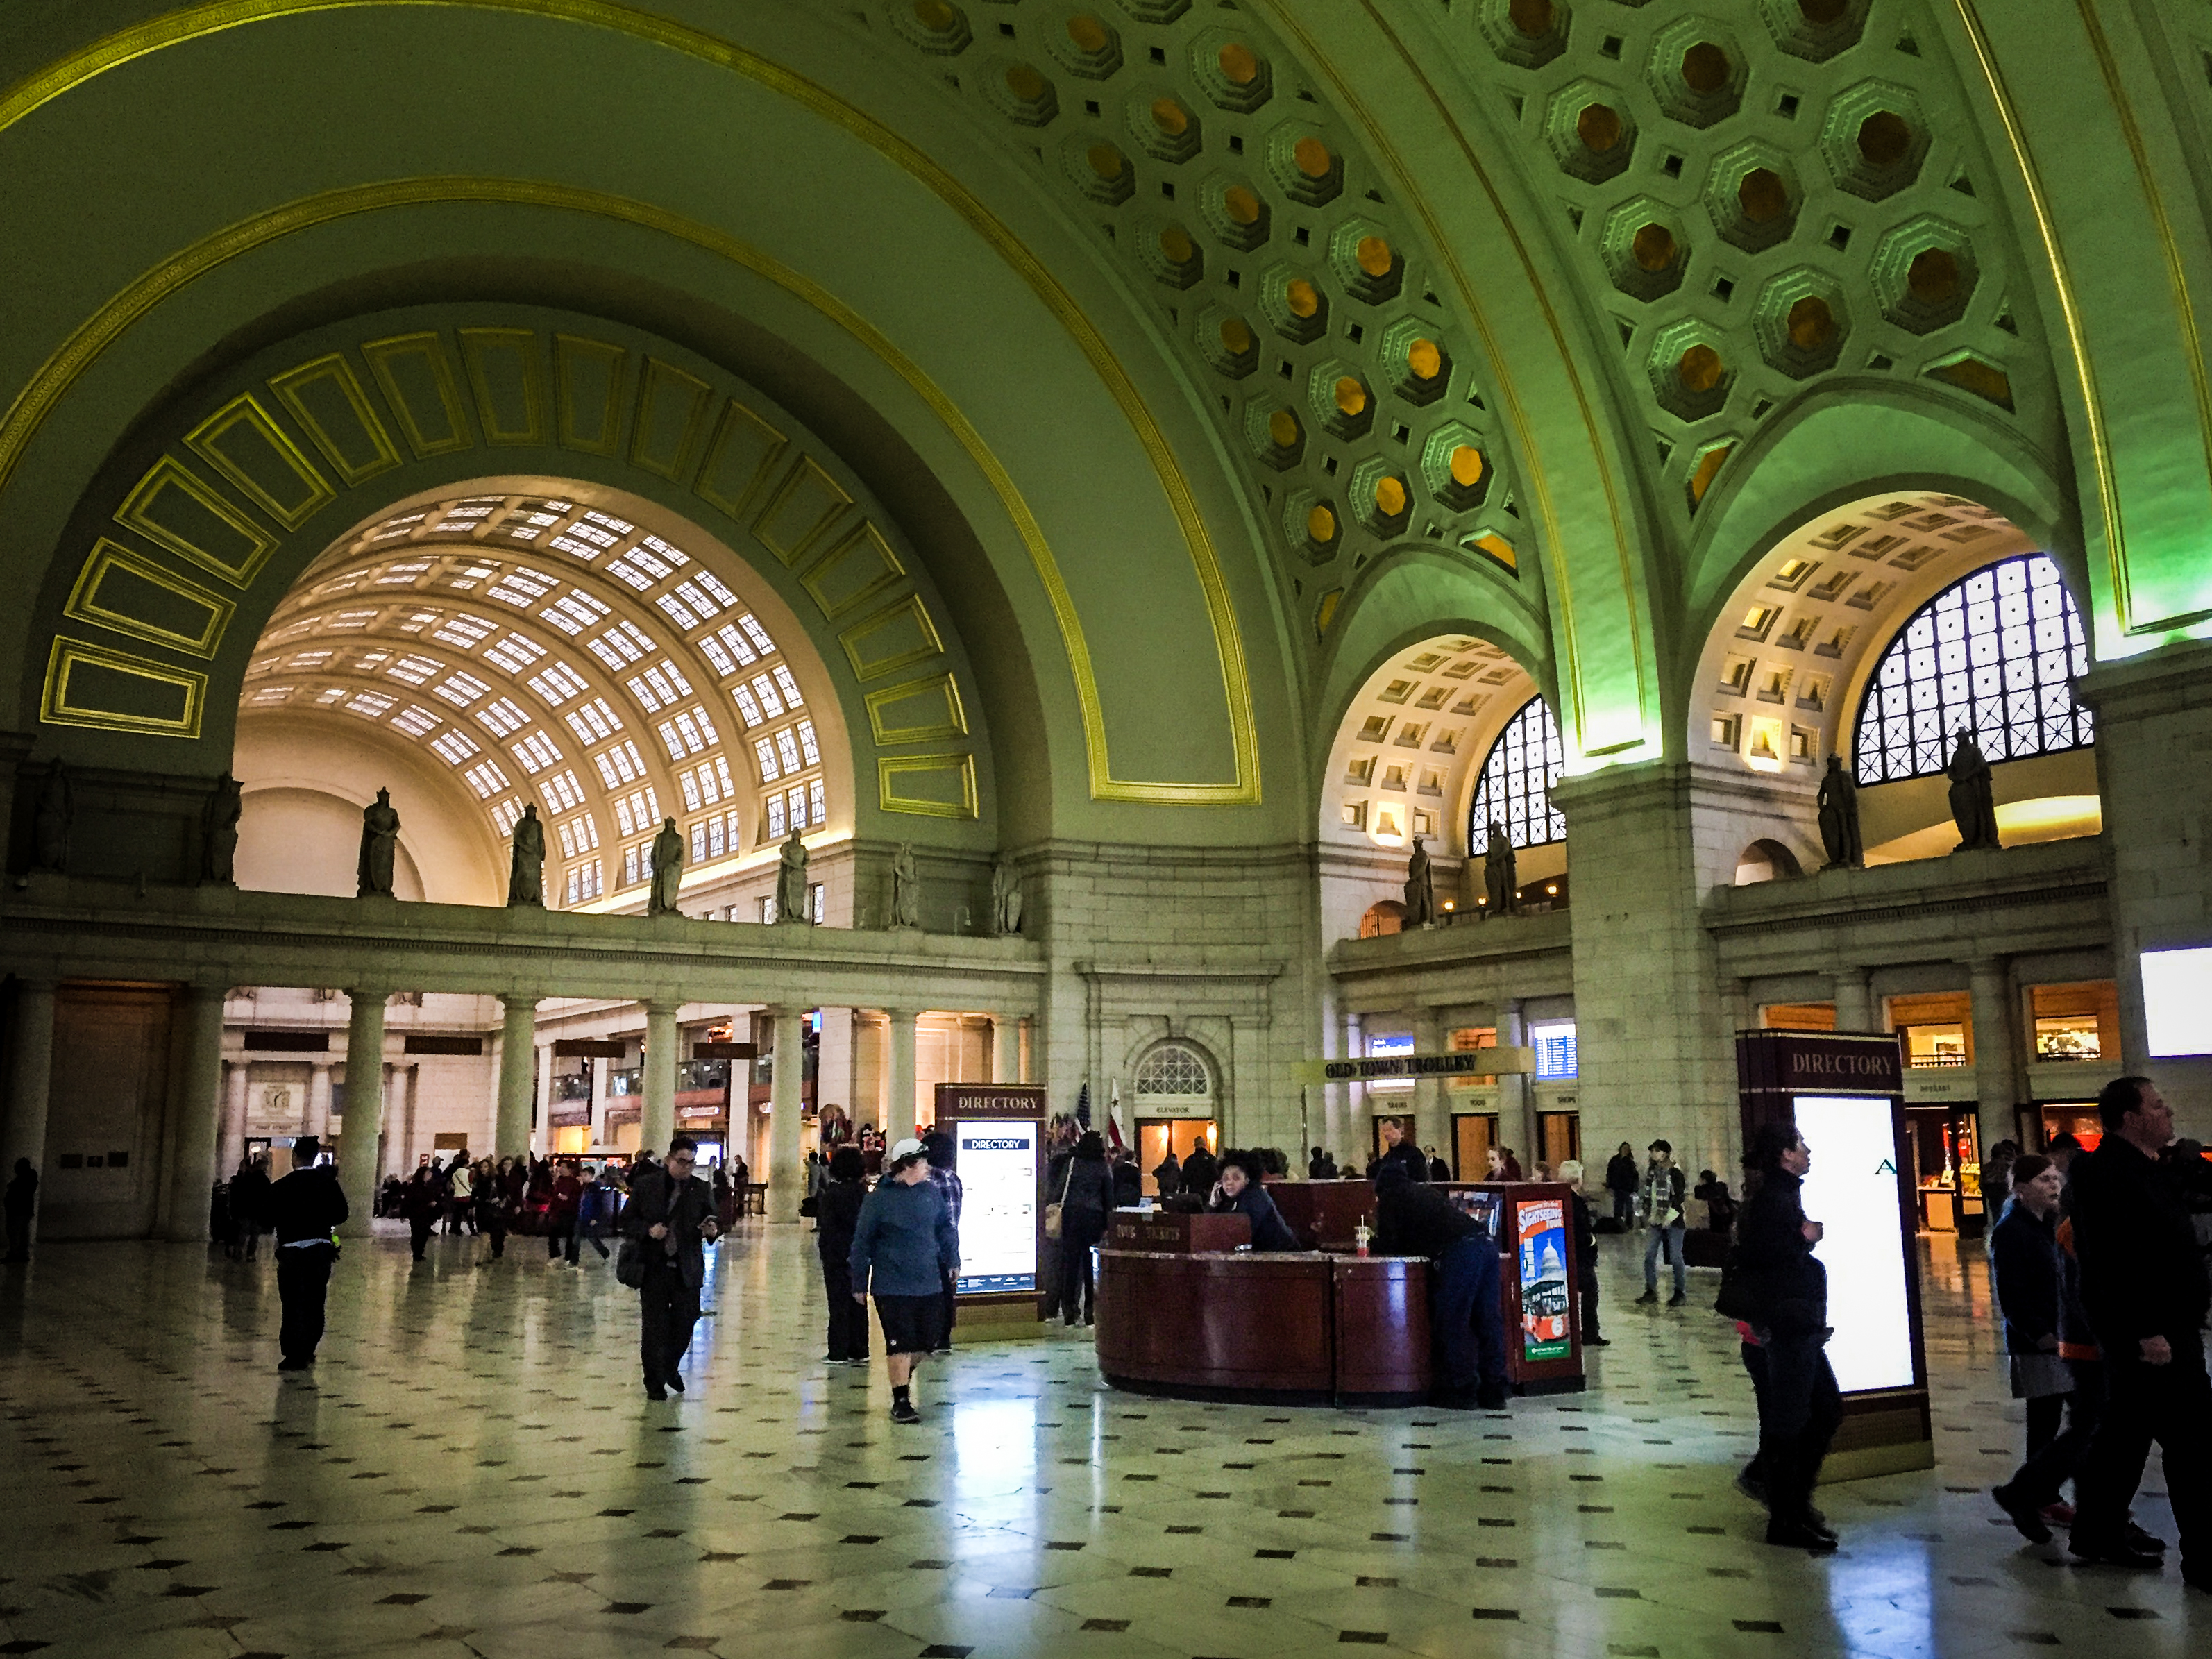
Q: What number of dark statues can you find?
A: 12